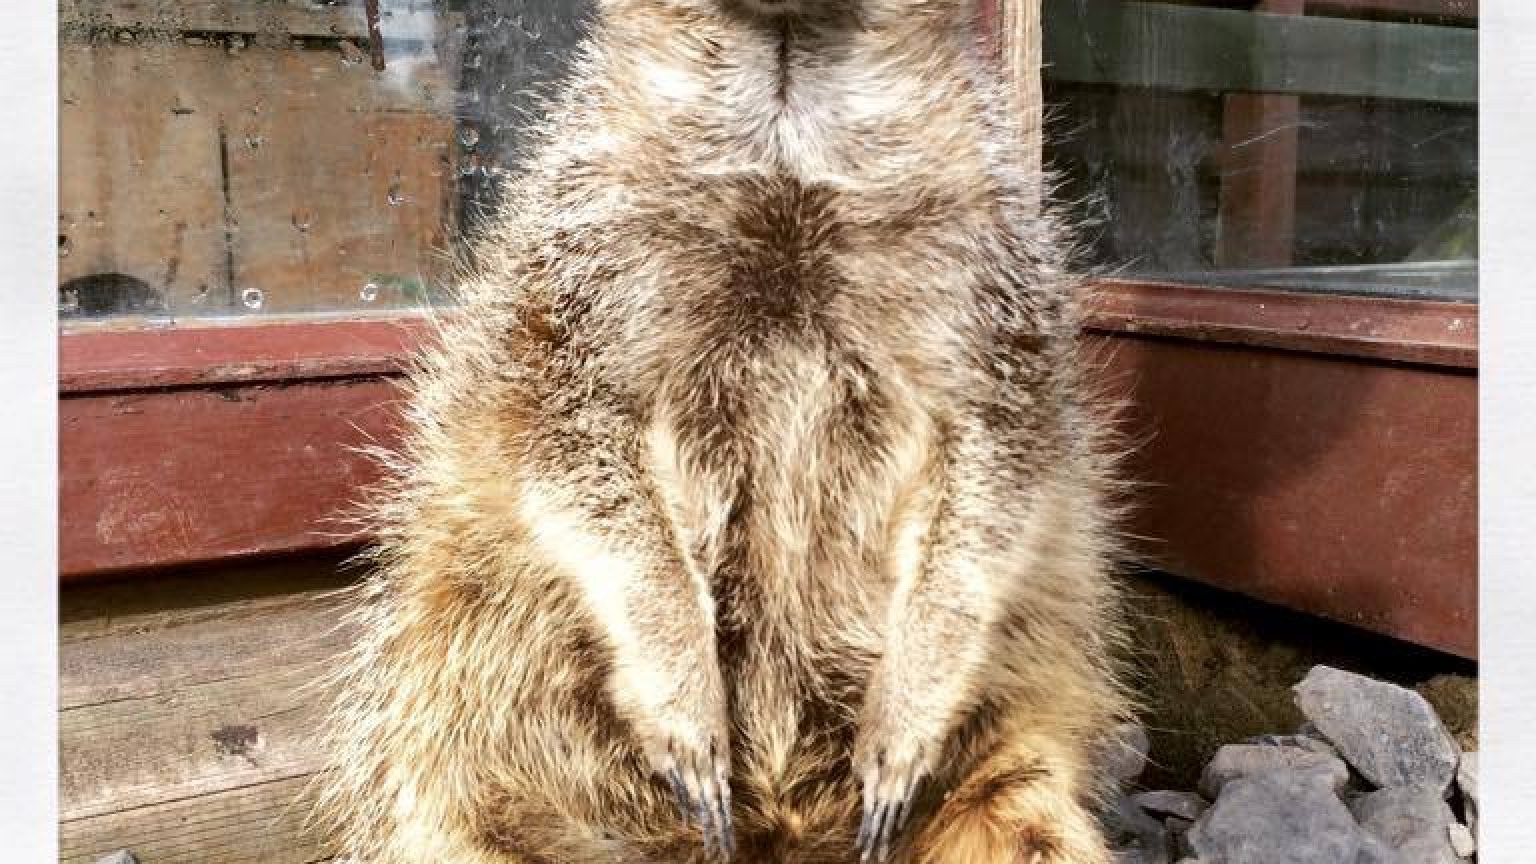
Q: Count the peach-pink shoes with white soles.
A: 0